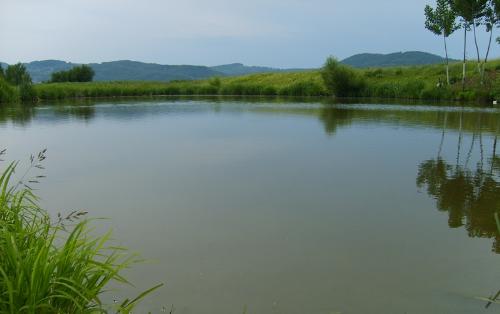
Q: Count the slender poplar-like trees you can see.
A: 4